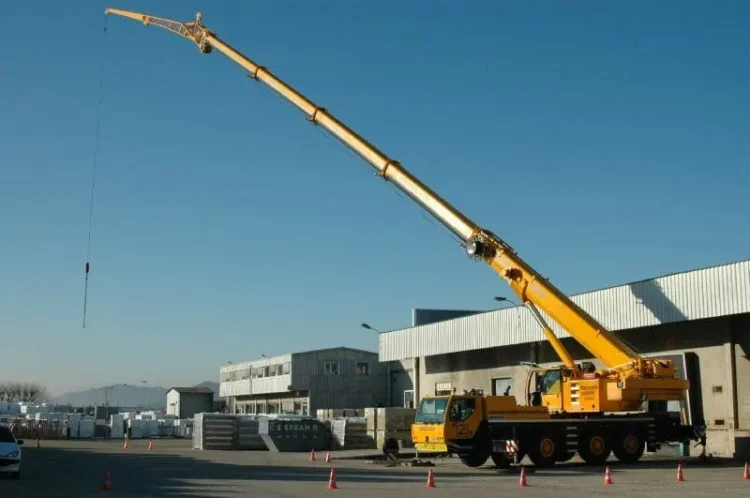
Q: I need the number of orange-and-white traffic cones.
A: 12